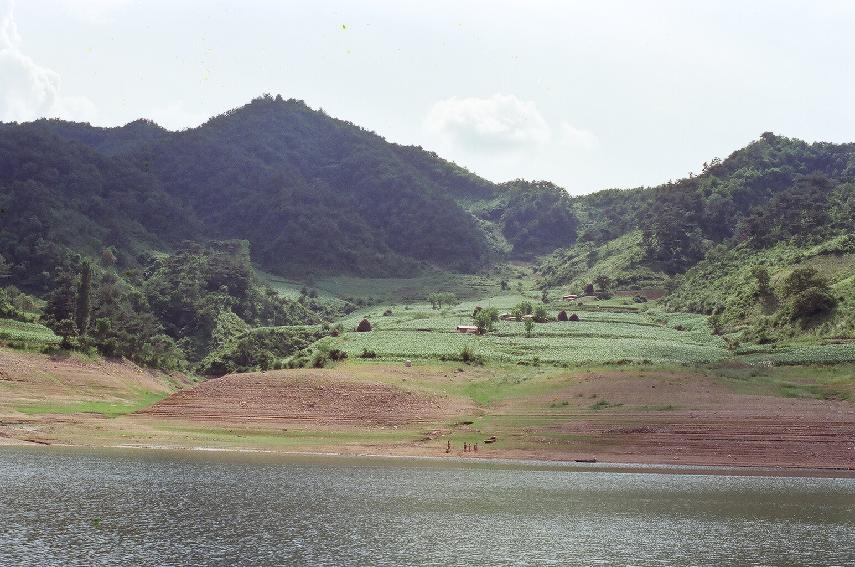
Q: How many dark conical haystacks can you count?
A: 4